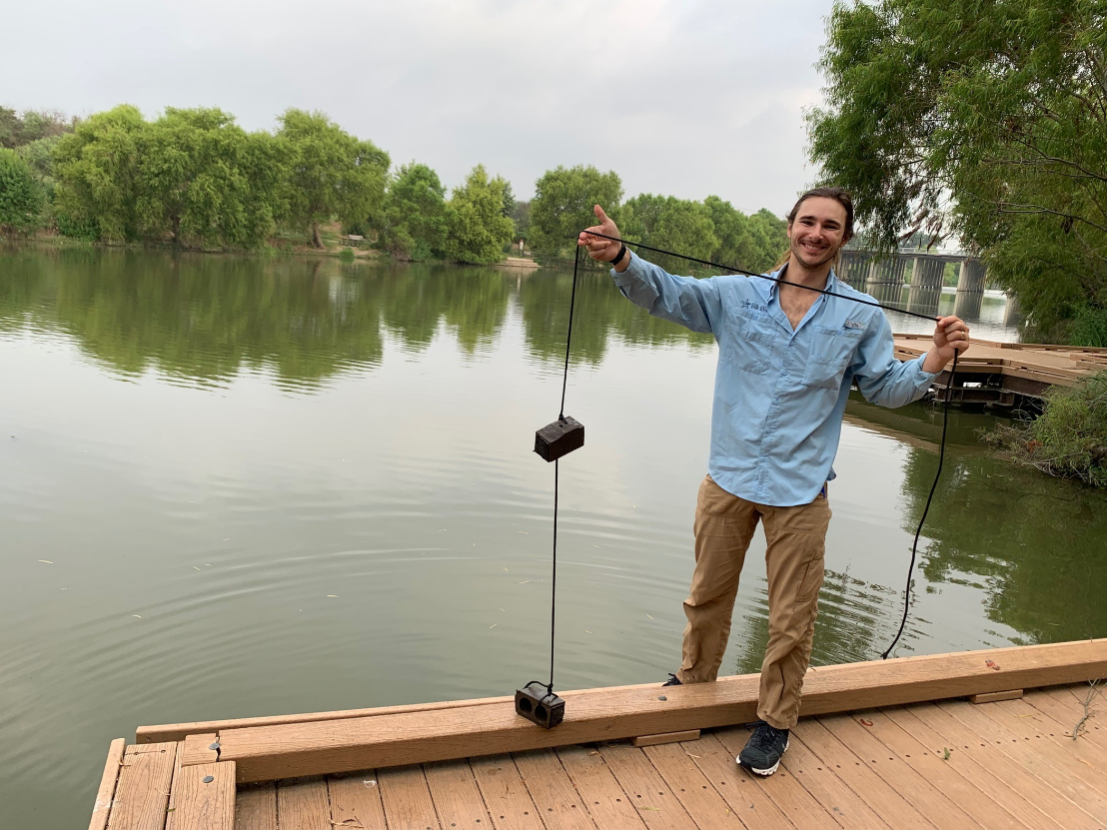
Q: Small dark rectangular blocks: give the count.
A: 2